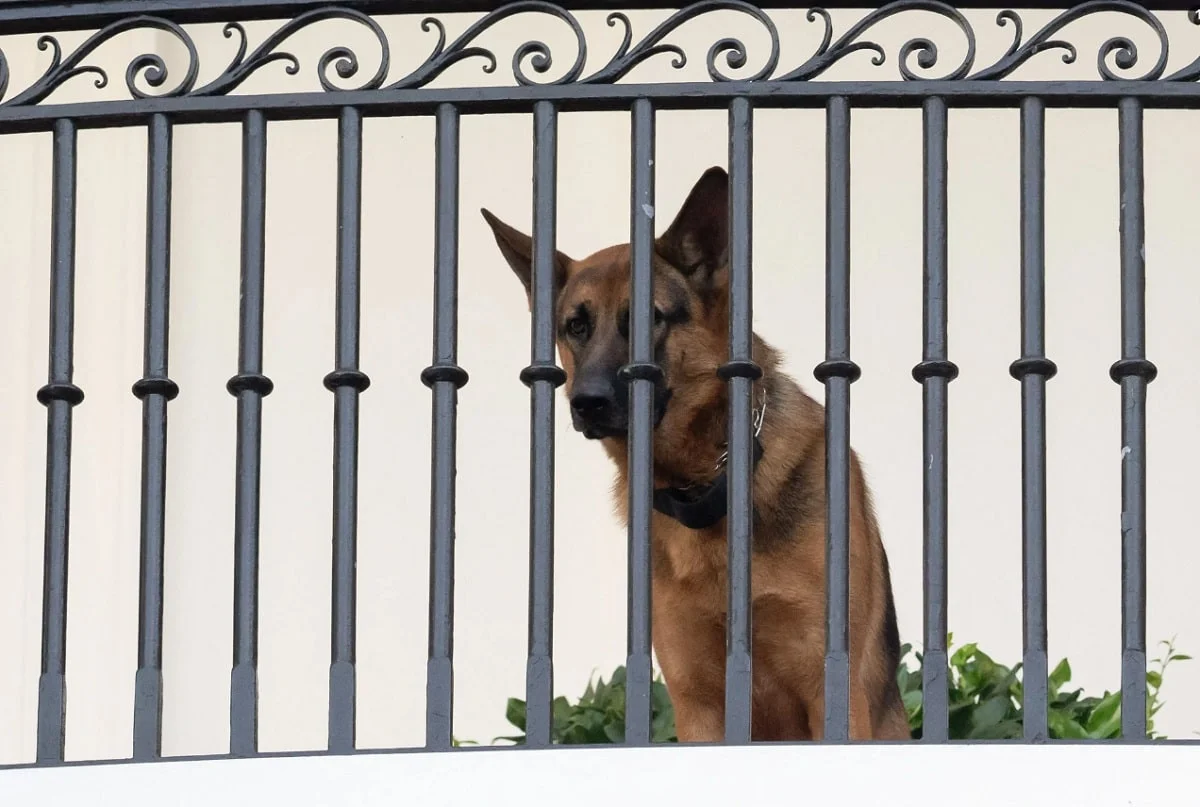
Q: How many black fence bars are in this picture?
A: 12